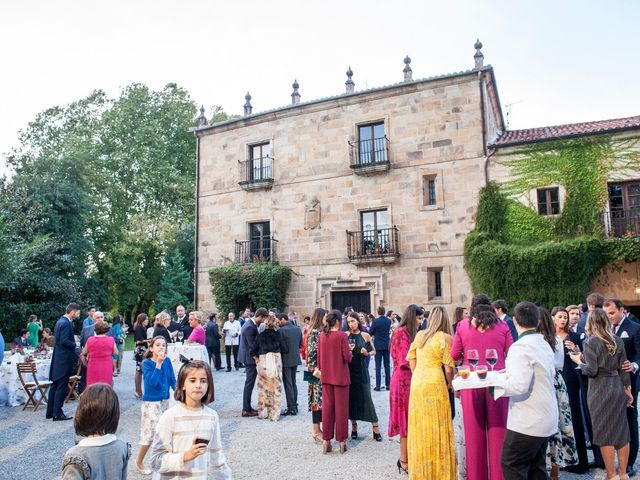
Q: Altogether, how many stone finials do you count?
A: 6